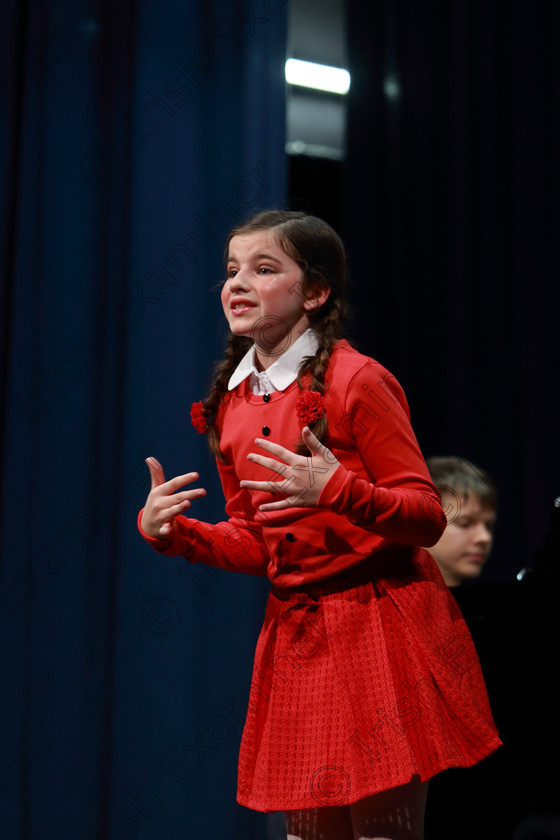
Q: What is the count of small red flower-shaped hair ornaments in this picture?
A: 2